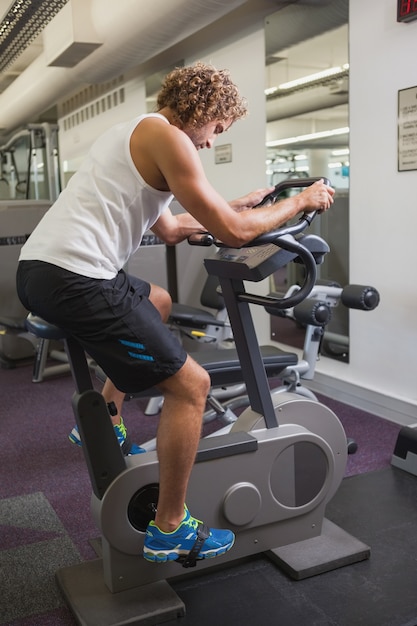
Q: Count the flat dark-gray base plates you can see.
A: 2